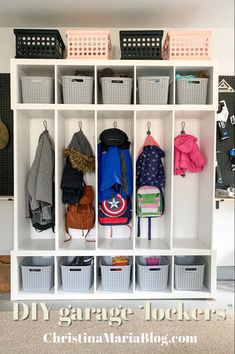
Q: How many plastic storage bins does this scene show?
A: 14